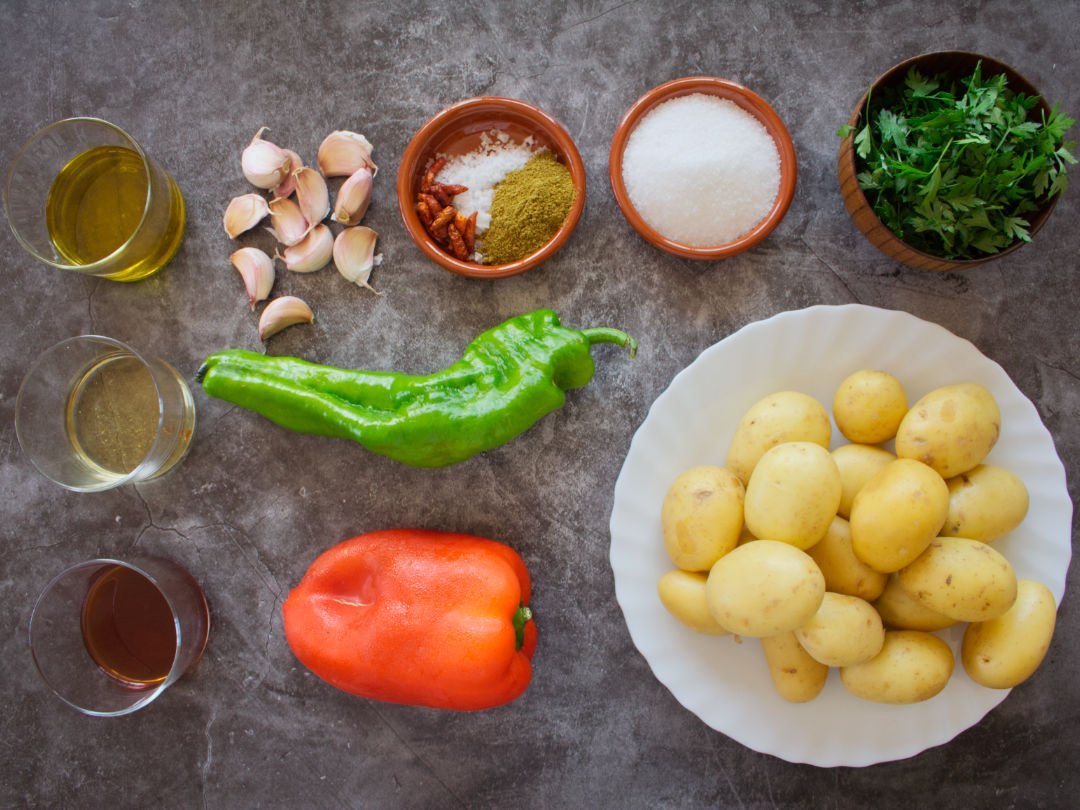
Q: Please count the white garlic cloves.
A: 11